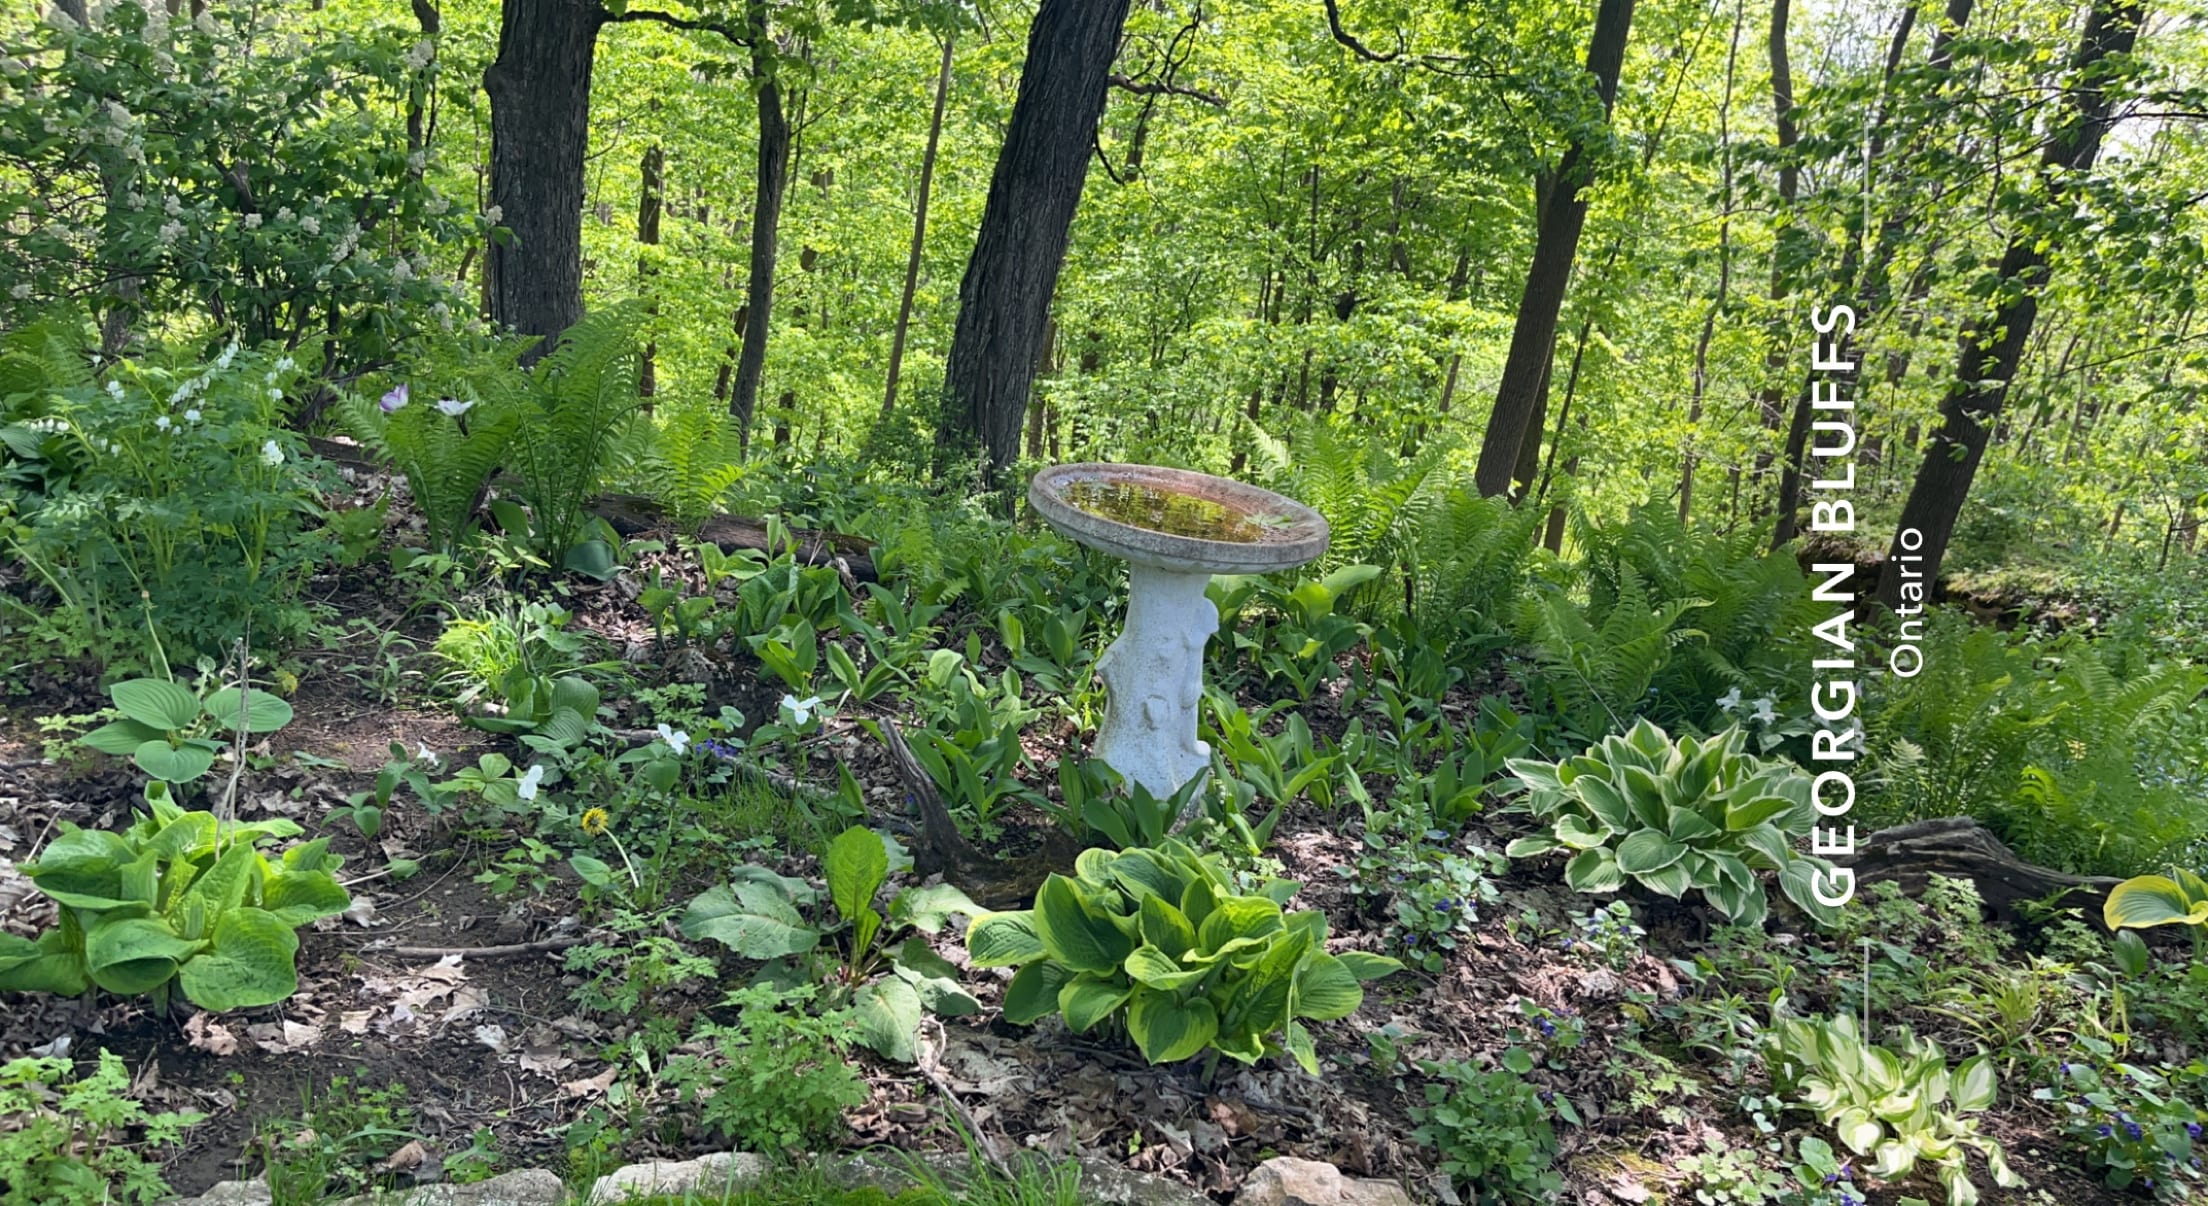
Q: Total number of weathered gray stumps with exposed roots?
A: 2